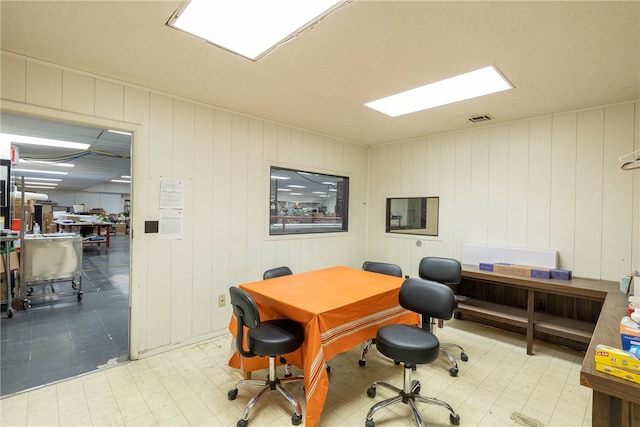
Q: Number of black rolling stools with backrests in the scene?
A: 5